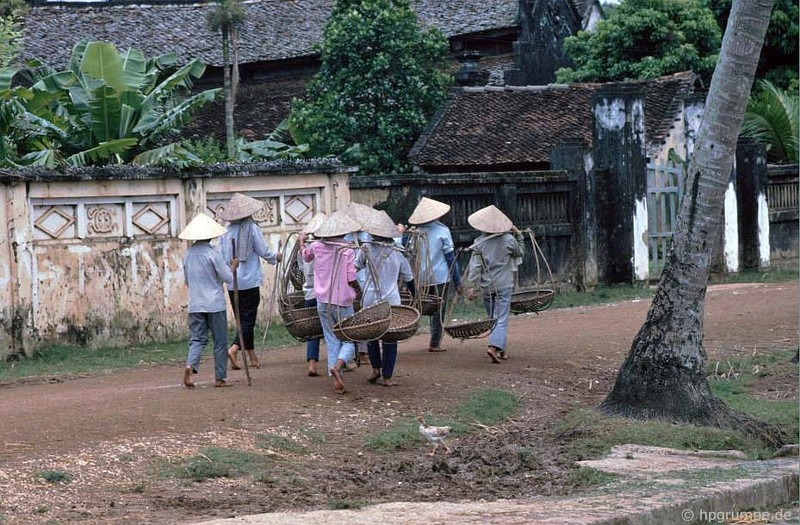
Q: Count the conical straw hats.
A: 8